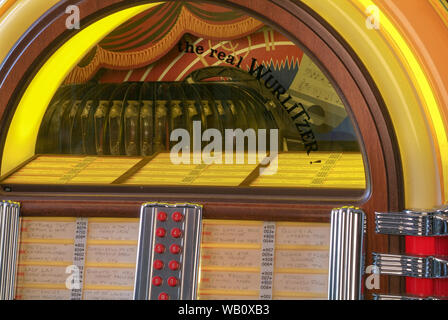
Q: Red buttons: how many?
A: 11